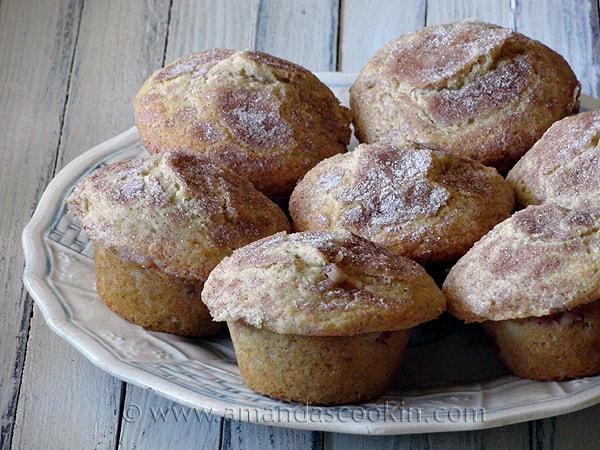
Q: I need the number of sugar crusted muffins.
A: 7